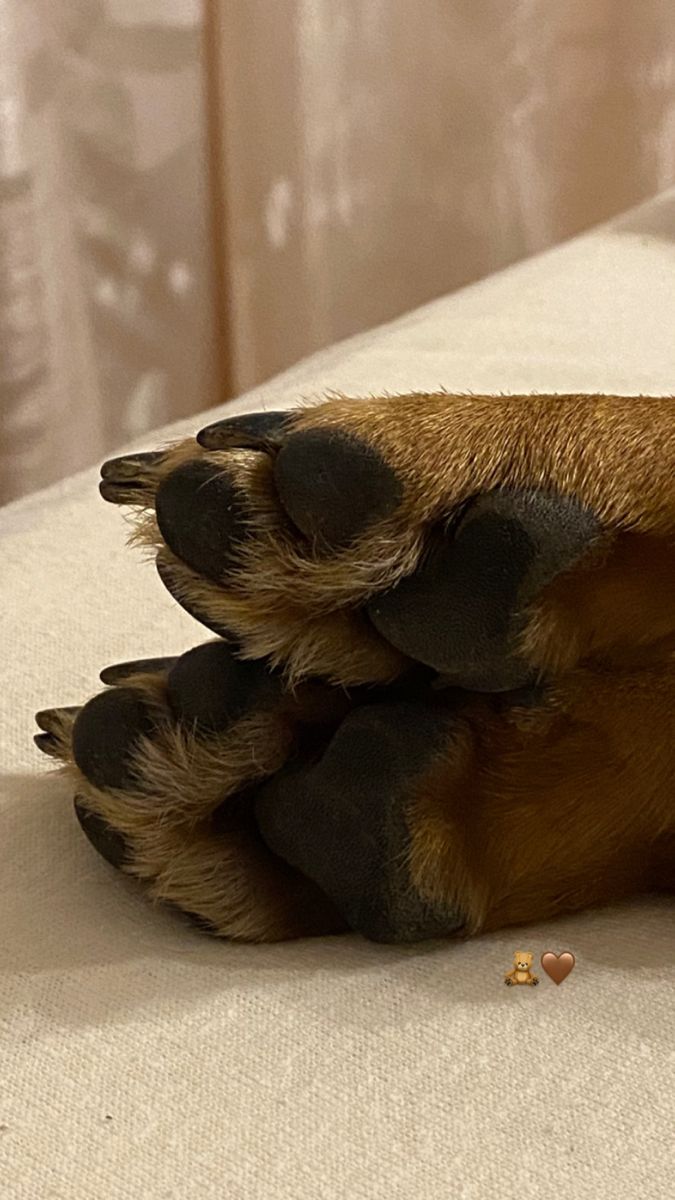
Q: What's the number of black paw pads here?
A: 8